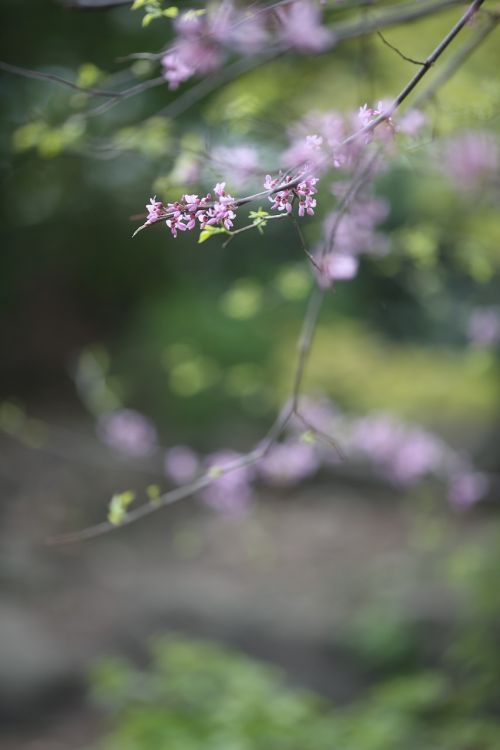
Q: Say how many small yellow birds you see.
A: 0